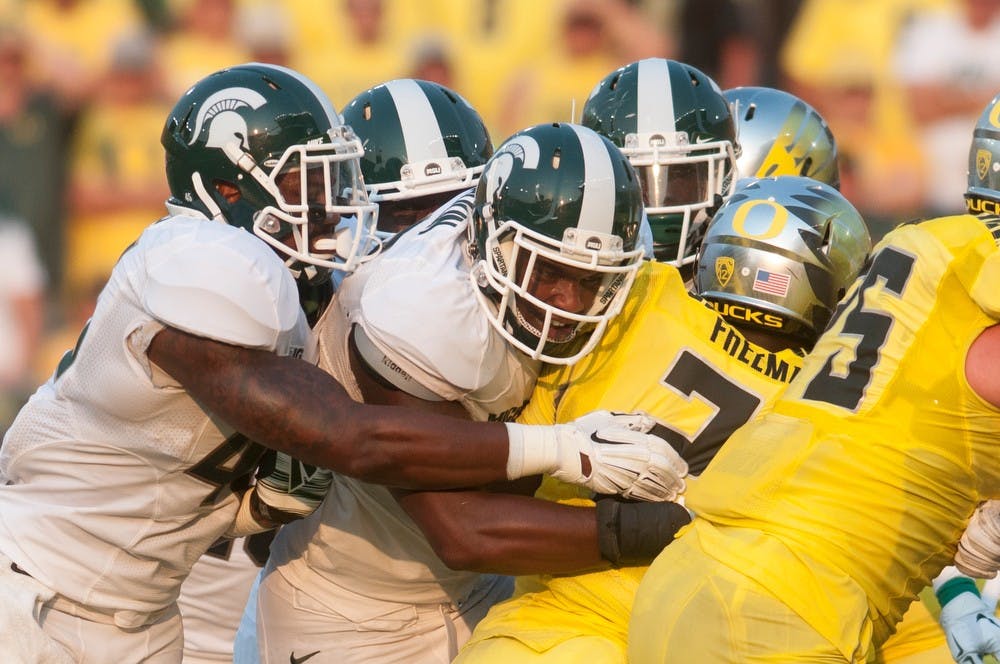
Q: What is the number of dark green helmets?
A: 4